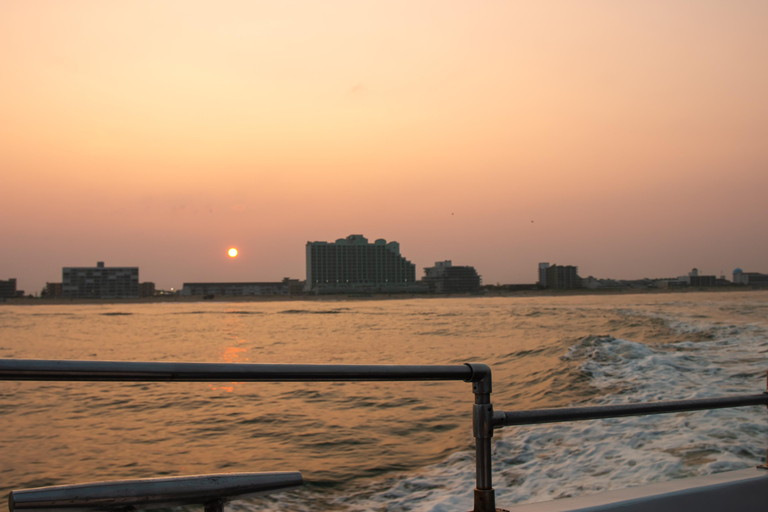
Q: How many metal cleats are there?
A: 1